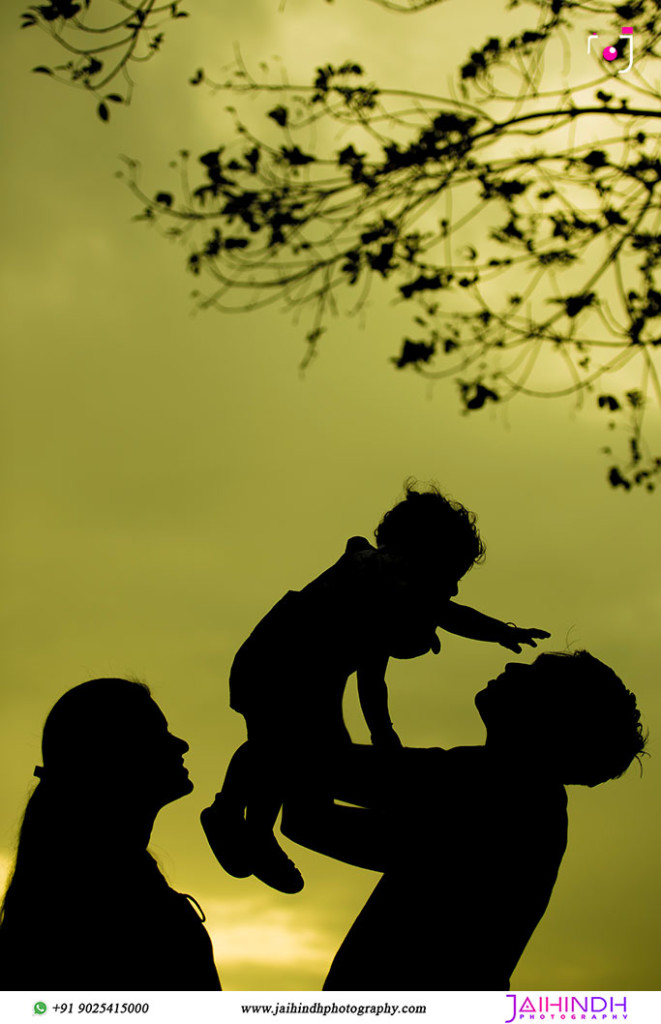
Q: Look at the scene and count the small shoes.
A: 2